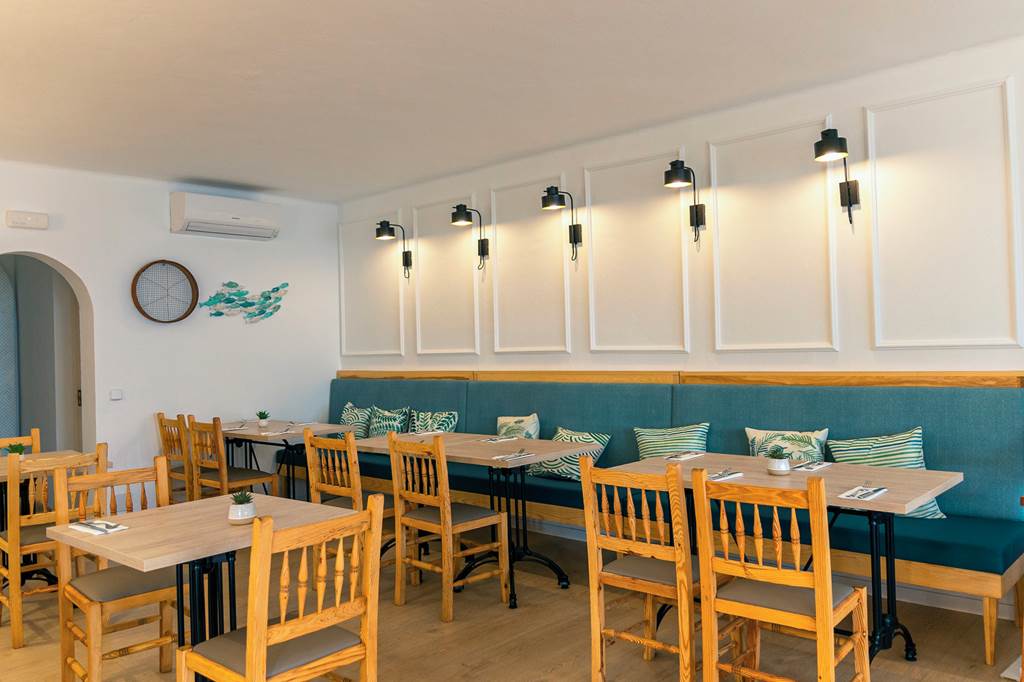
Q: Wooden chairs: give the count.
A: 10